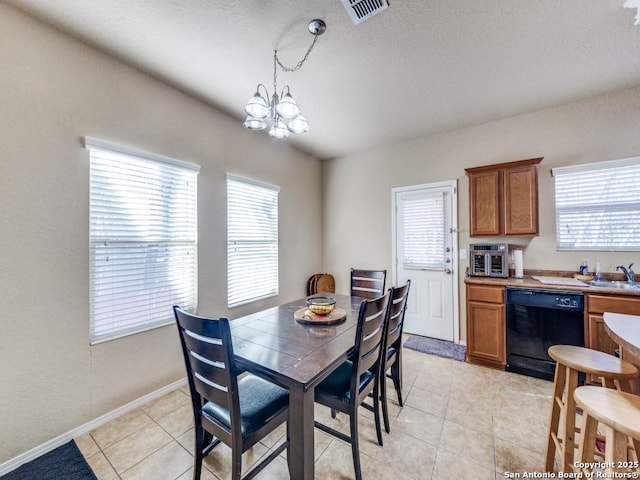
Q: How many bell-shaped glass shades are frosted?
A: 5